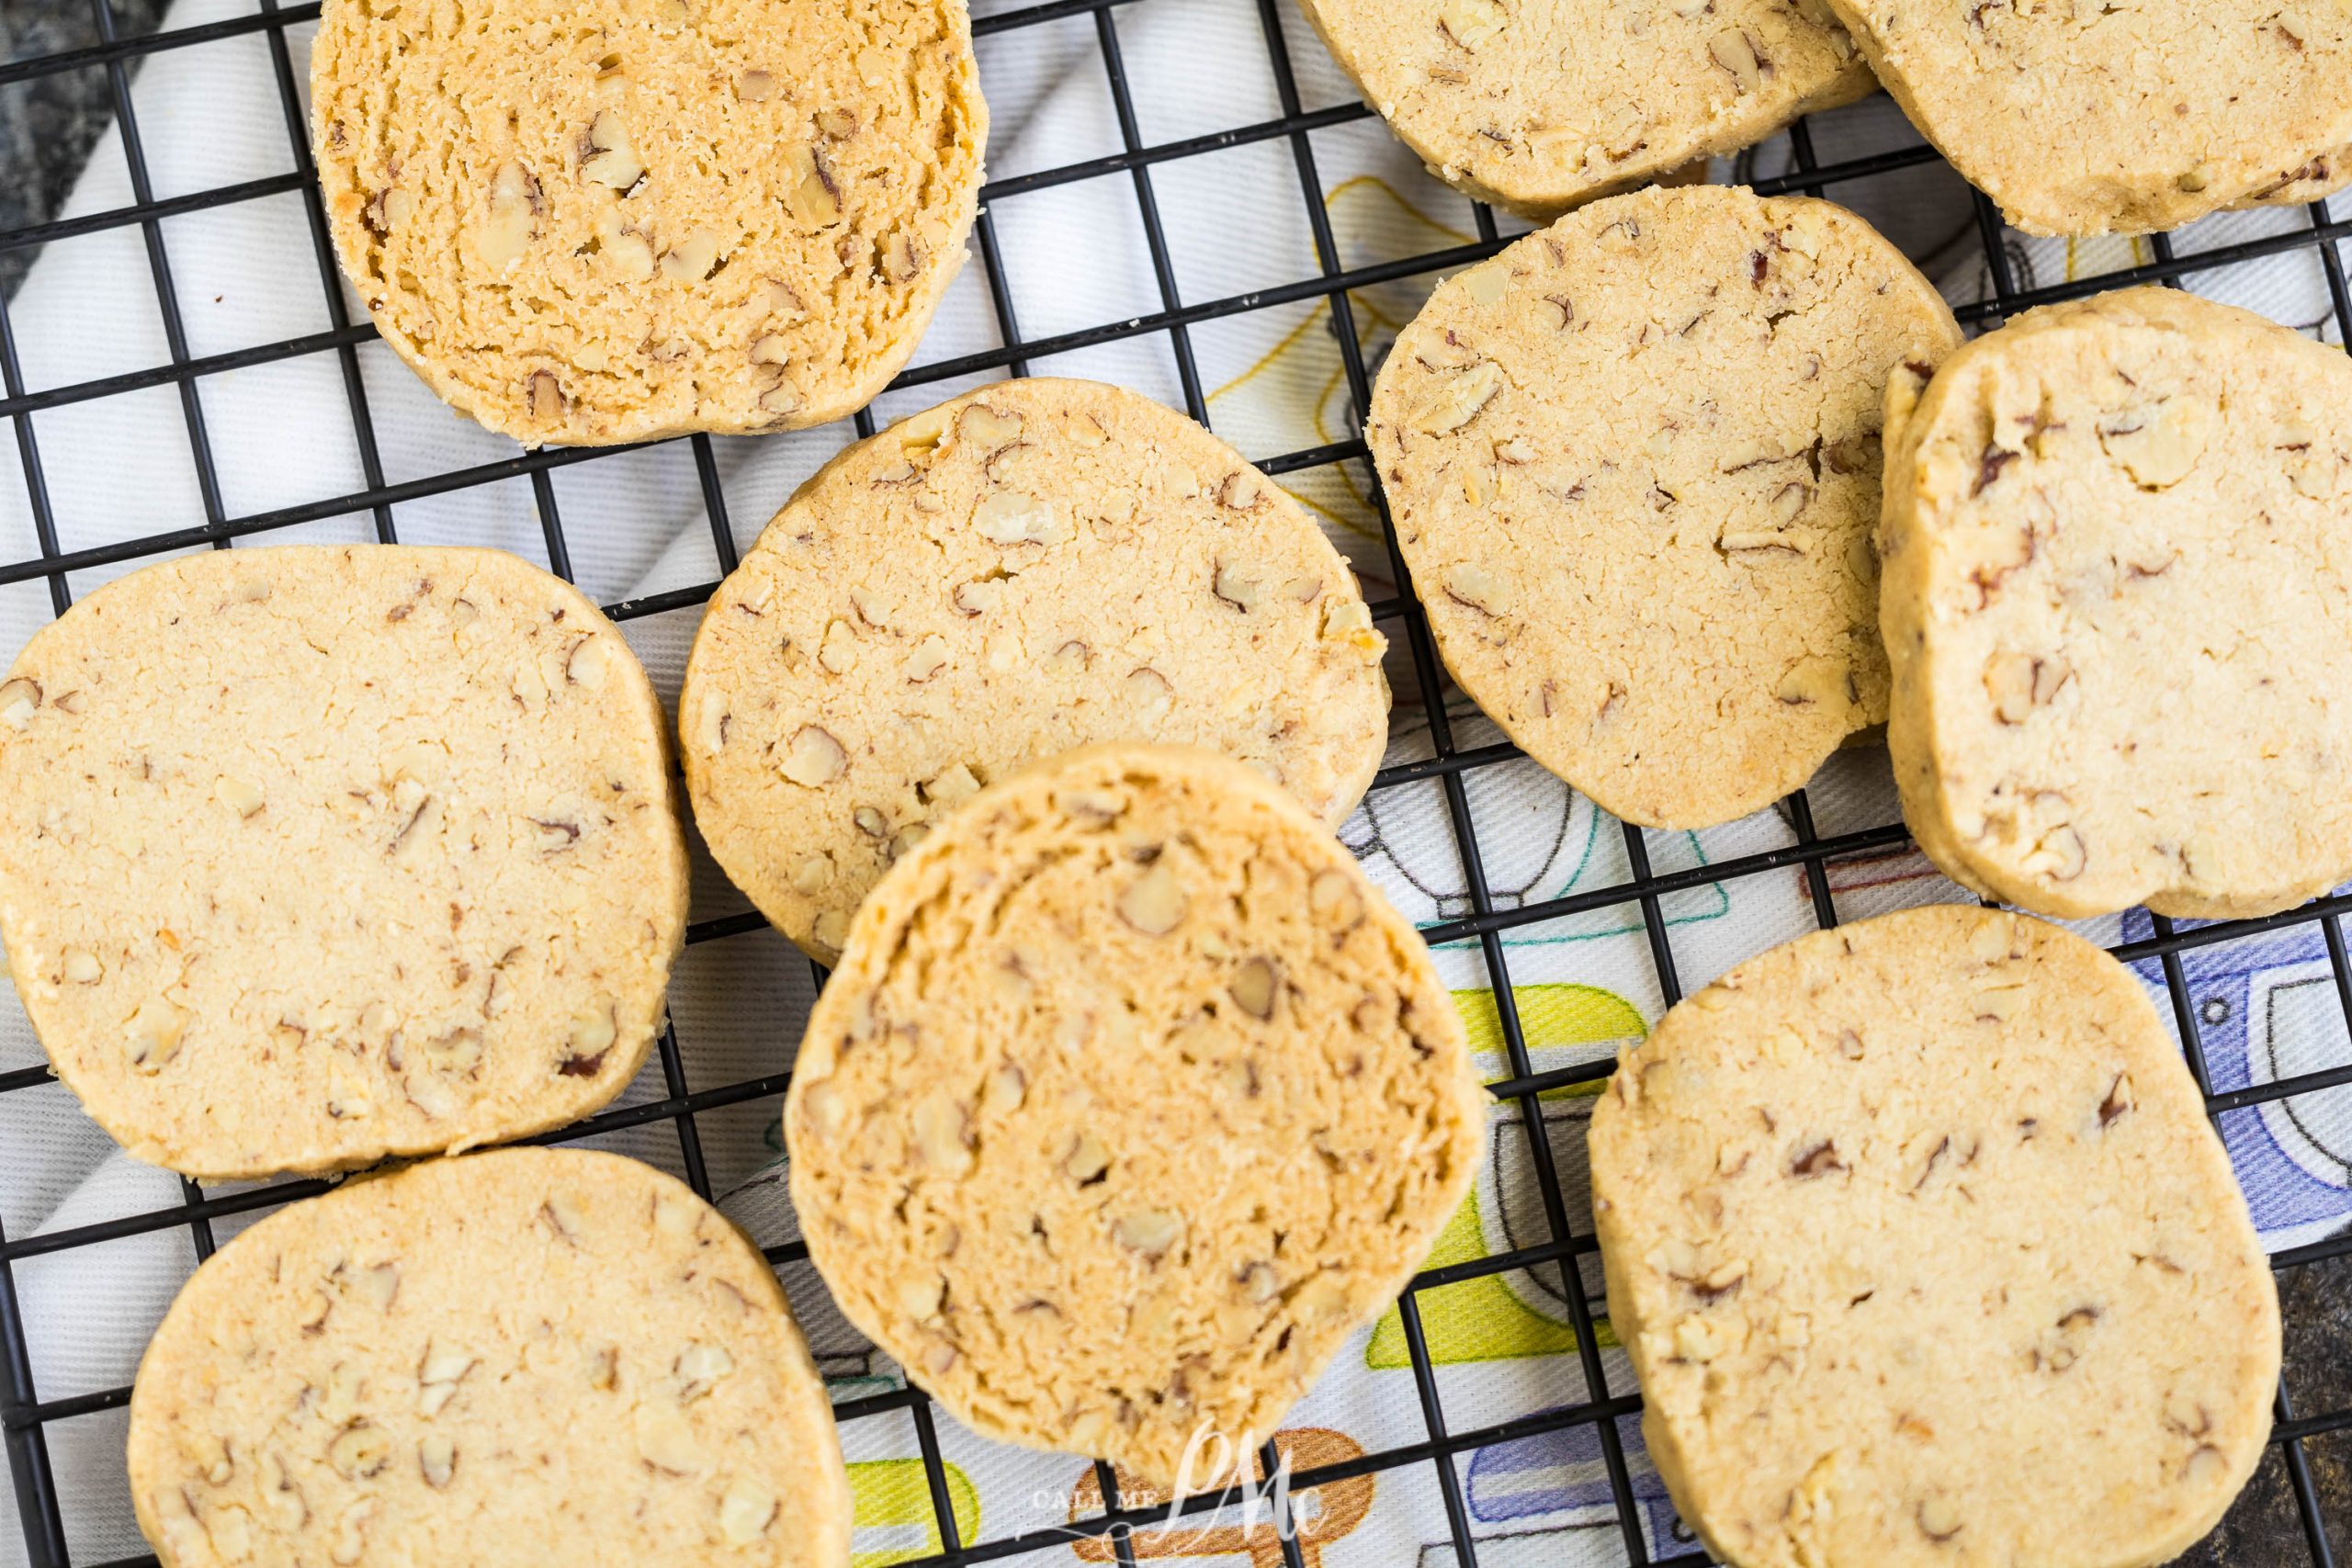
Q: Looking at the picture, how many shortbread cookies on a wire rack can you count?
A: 10